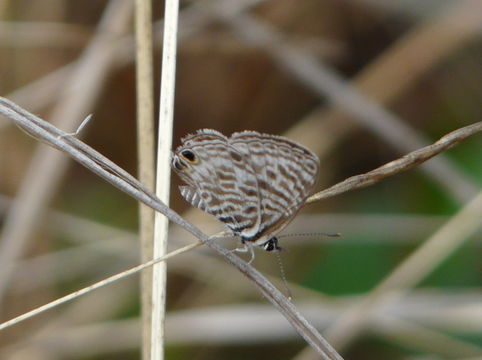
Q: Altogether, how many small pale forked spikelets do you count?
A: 1